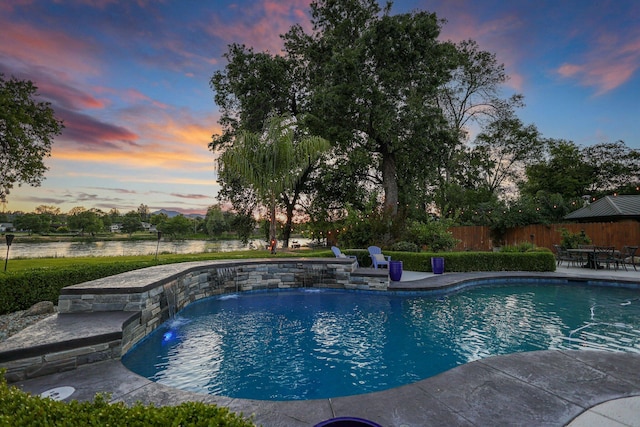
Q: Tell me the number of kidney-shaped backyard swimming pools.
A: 1